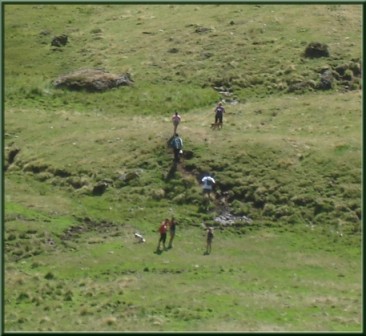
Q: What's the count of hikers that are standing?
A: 7